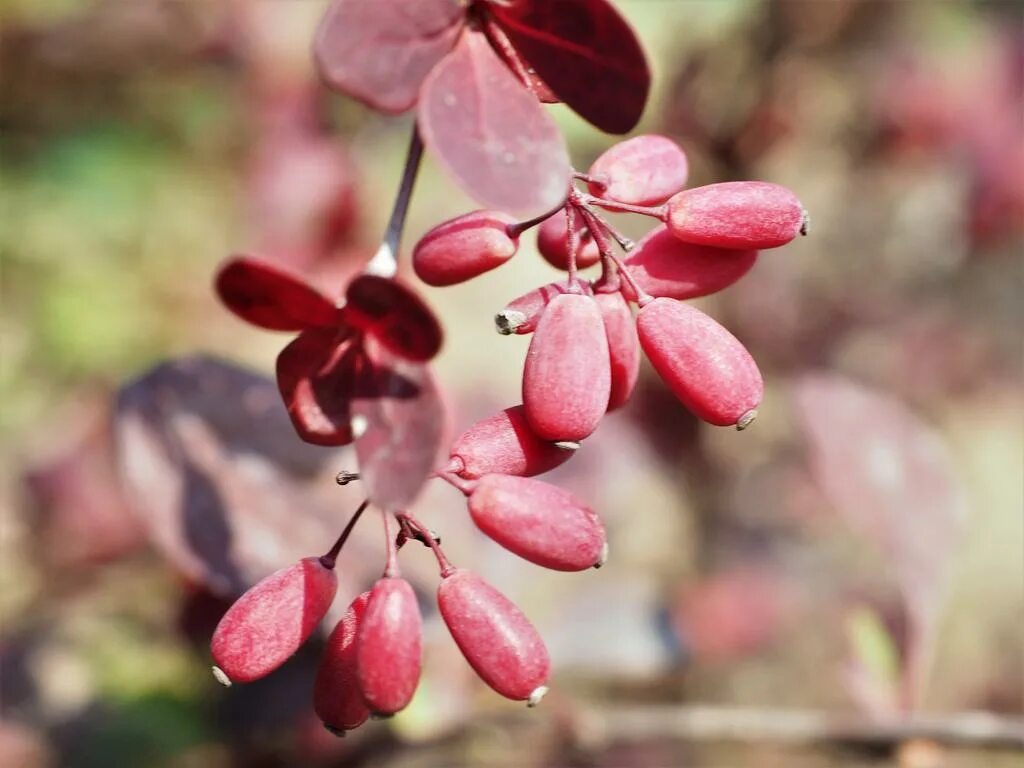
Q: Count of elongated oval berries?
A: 15